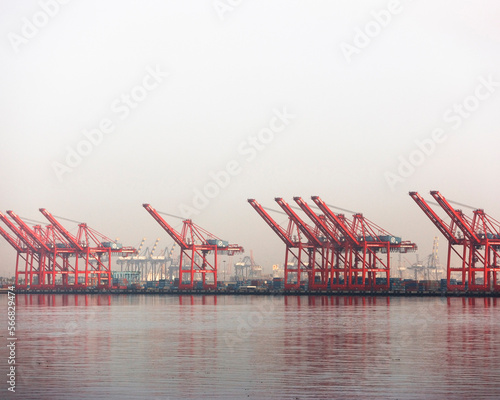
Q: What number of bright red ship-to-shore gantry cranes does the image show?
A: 11